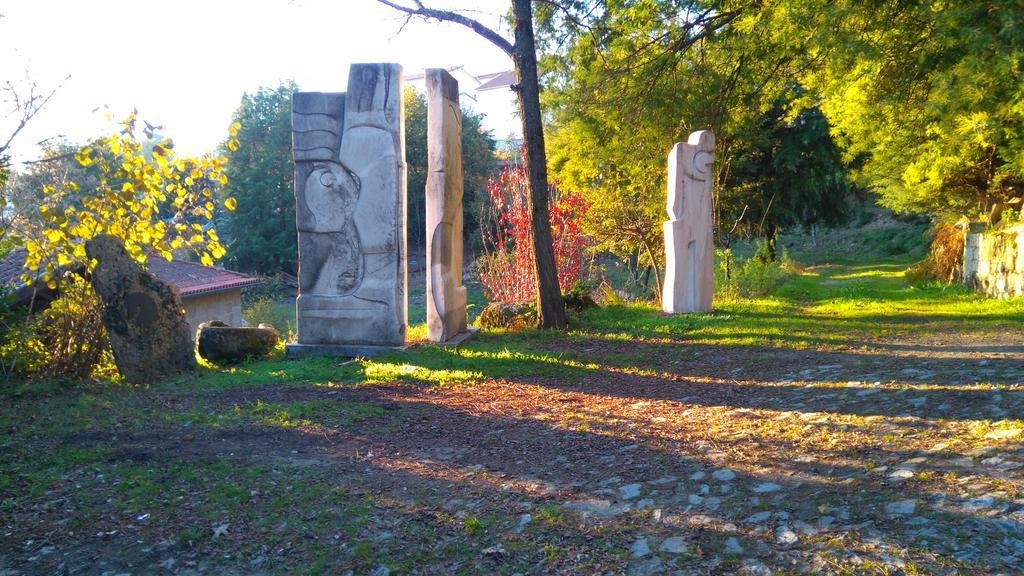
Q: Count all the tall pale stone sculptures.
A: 3